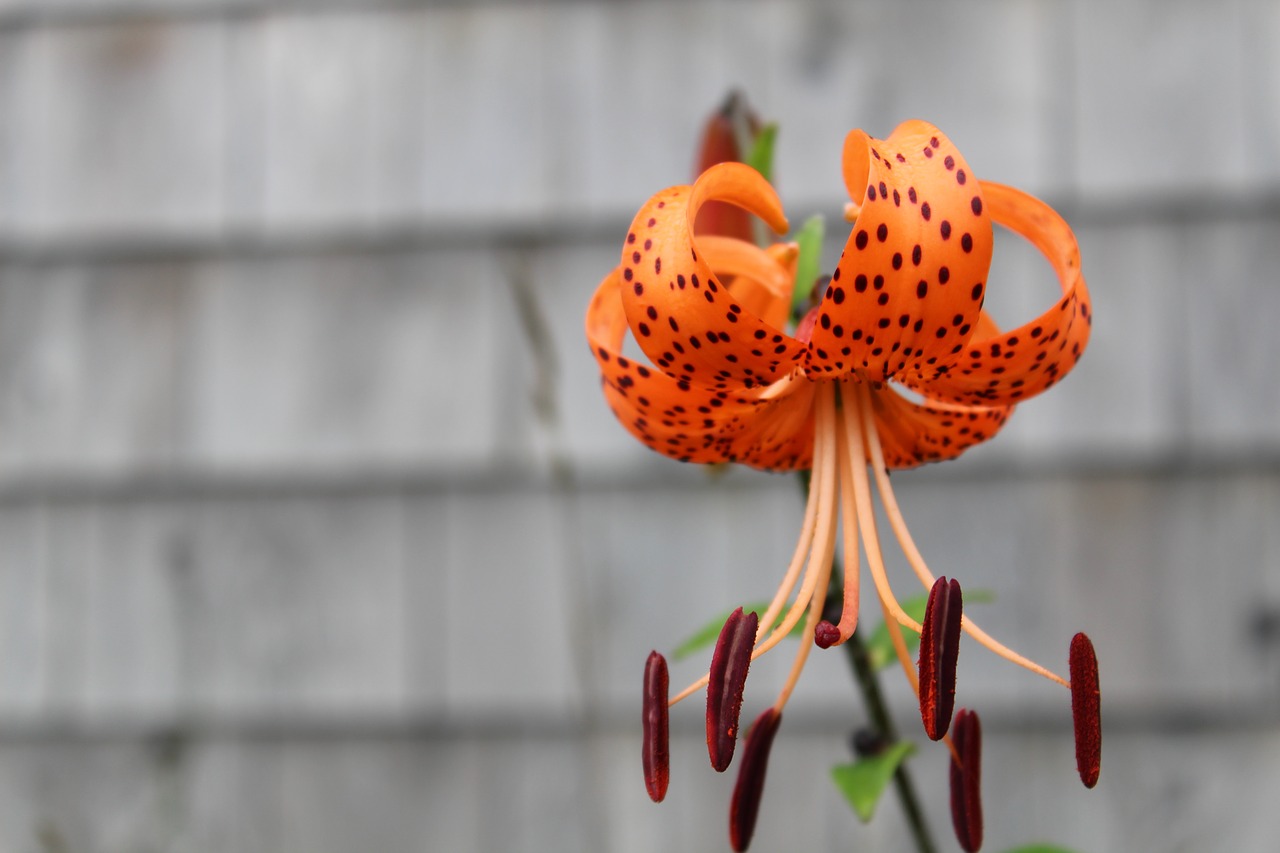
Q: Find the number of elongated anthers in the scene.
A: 6